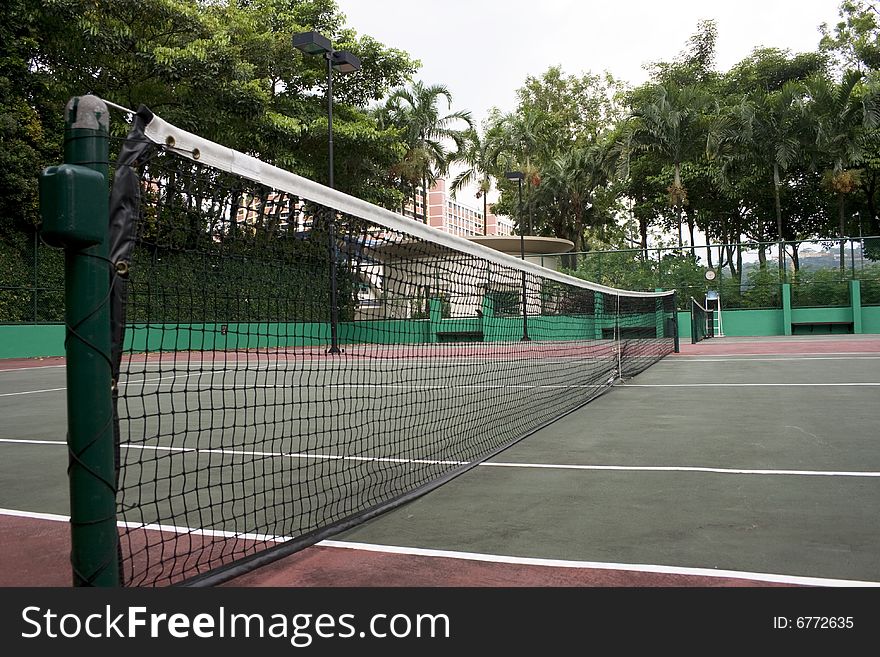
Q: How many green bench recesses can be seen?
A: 3